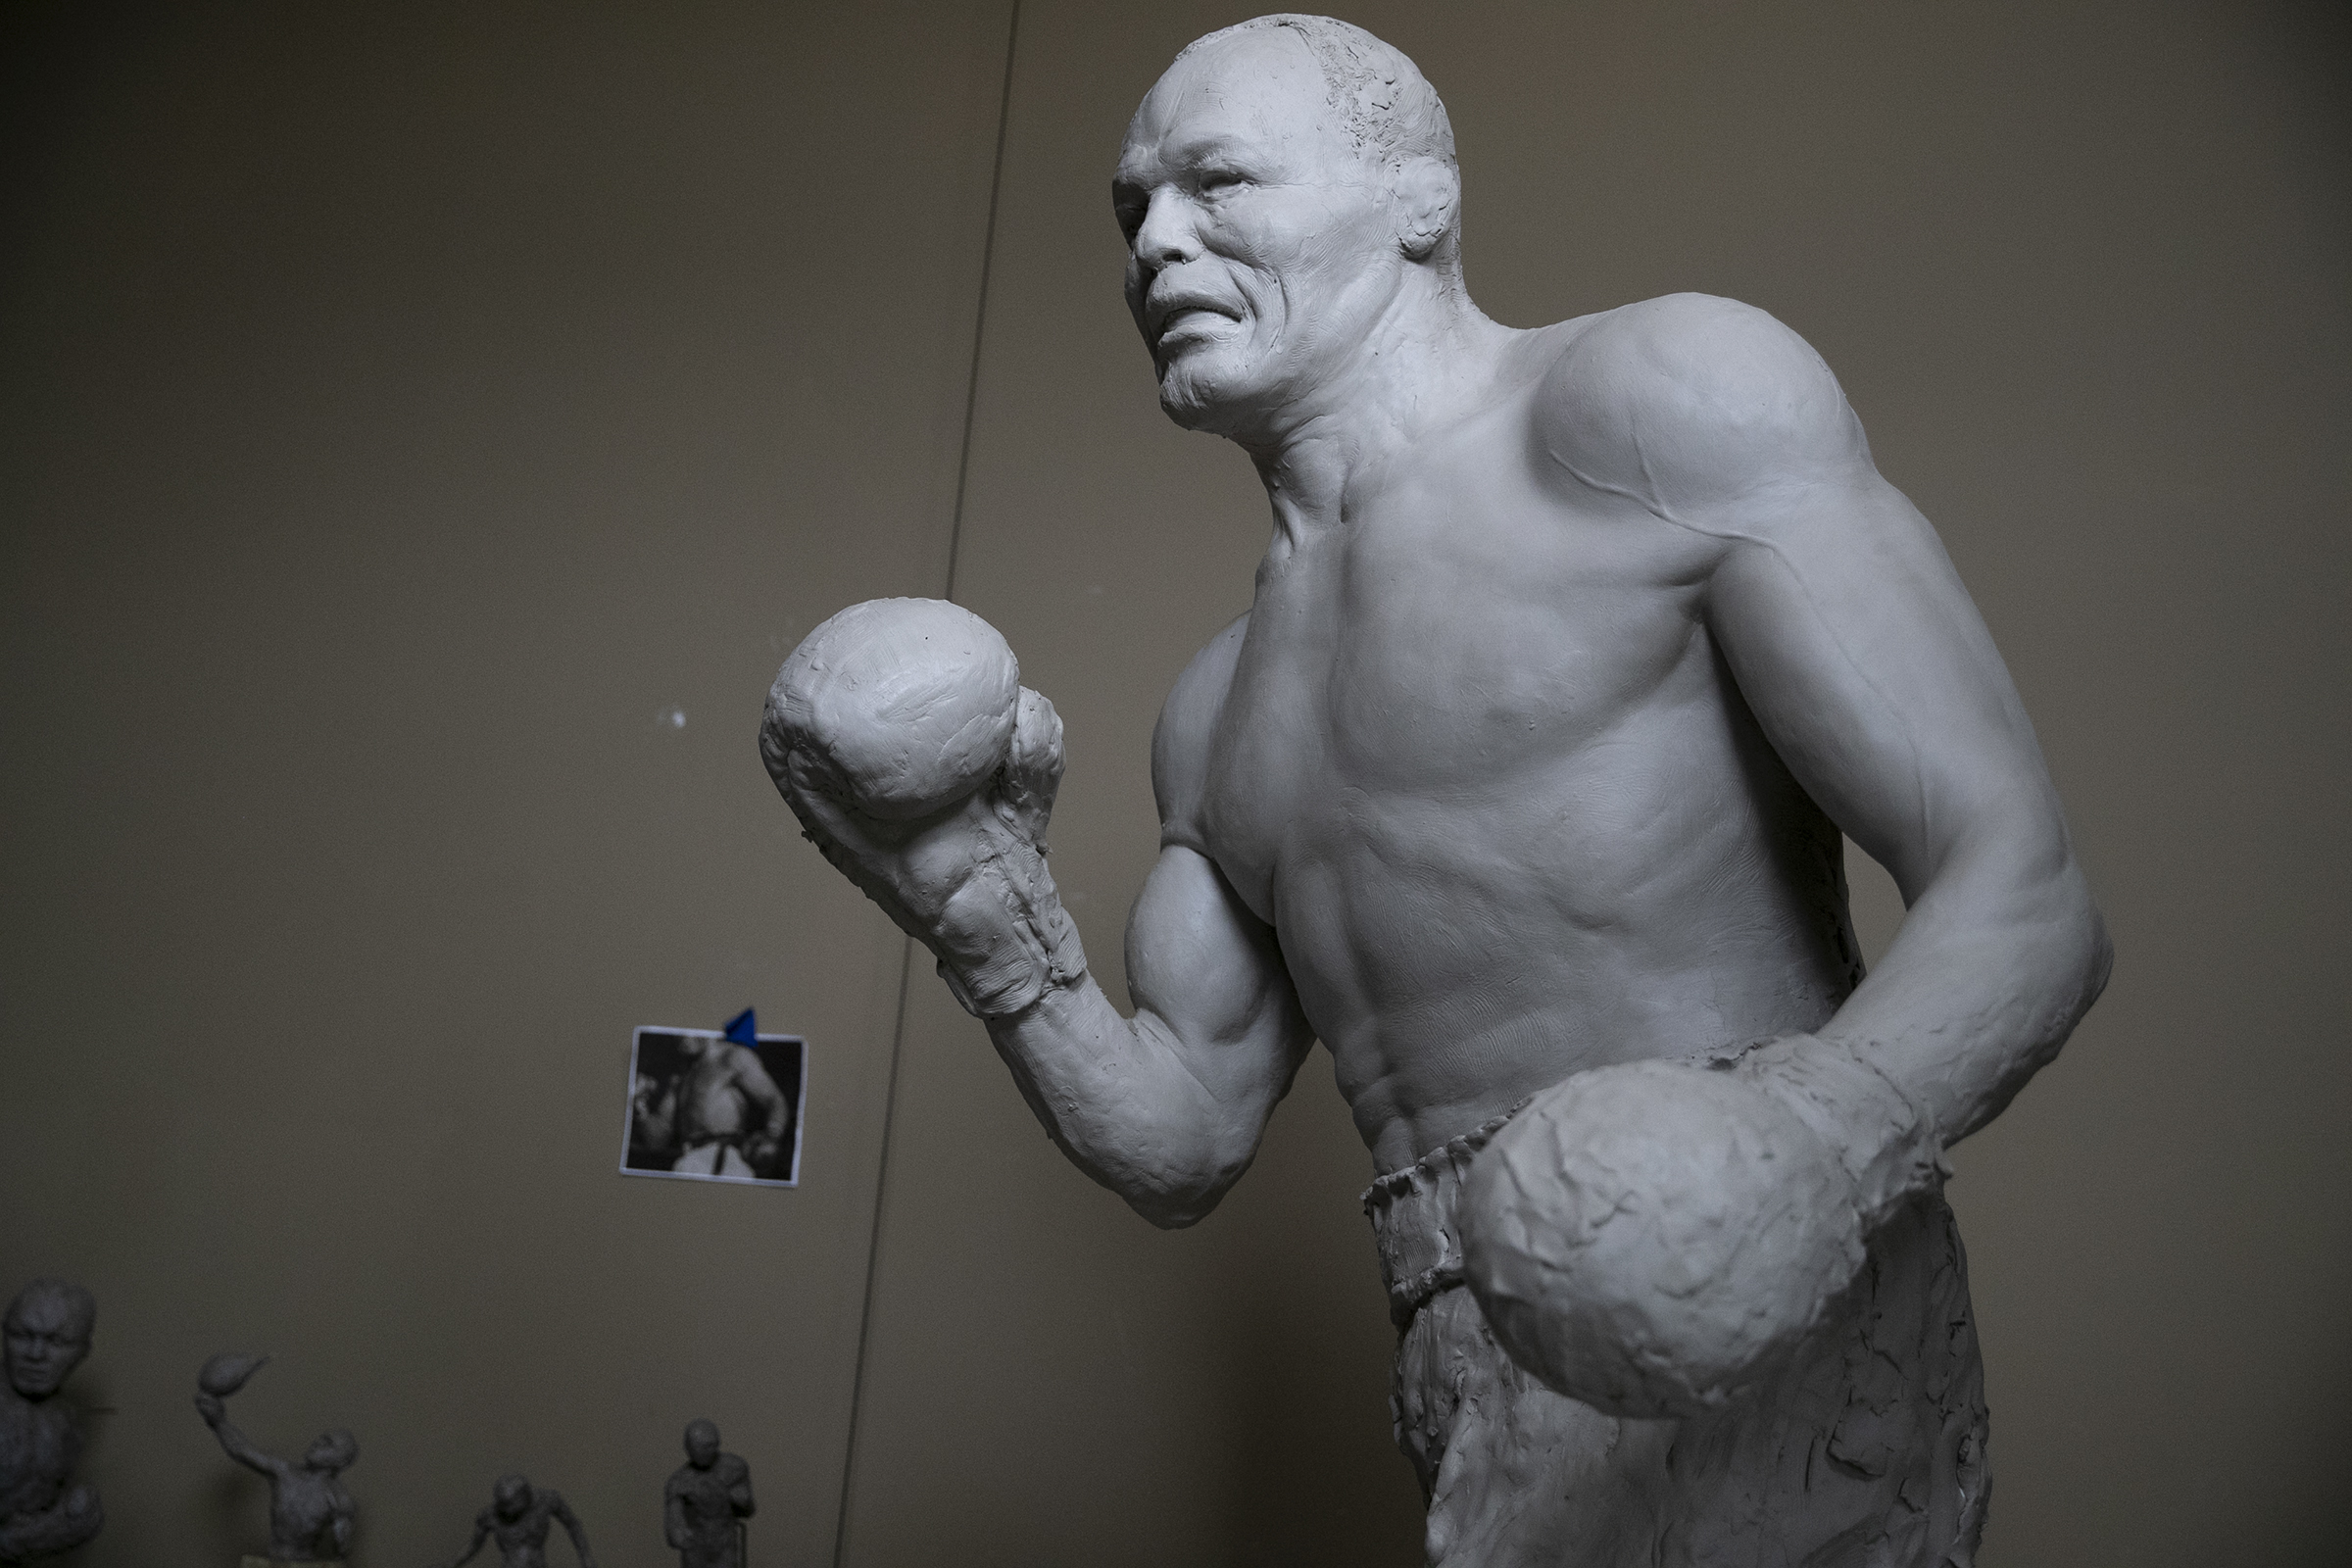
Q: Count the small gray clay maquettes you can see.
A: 4